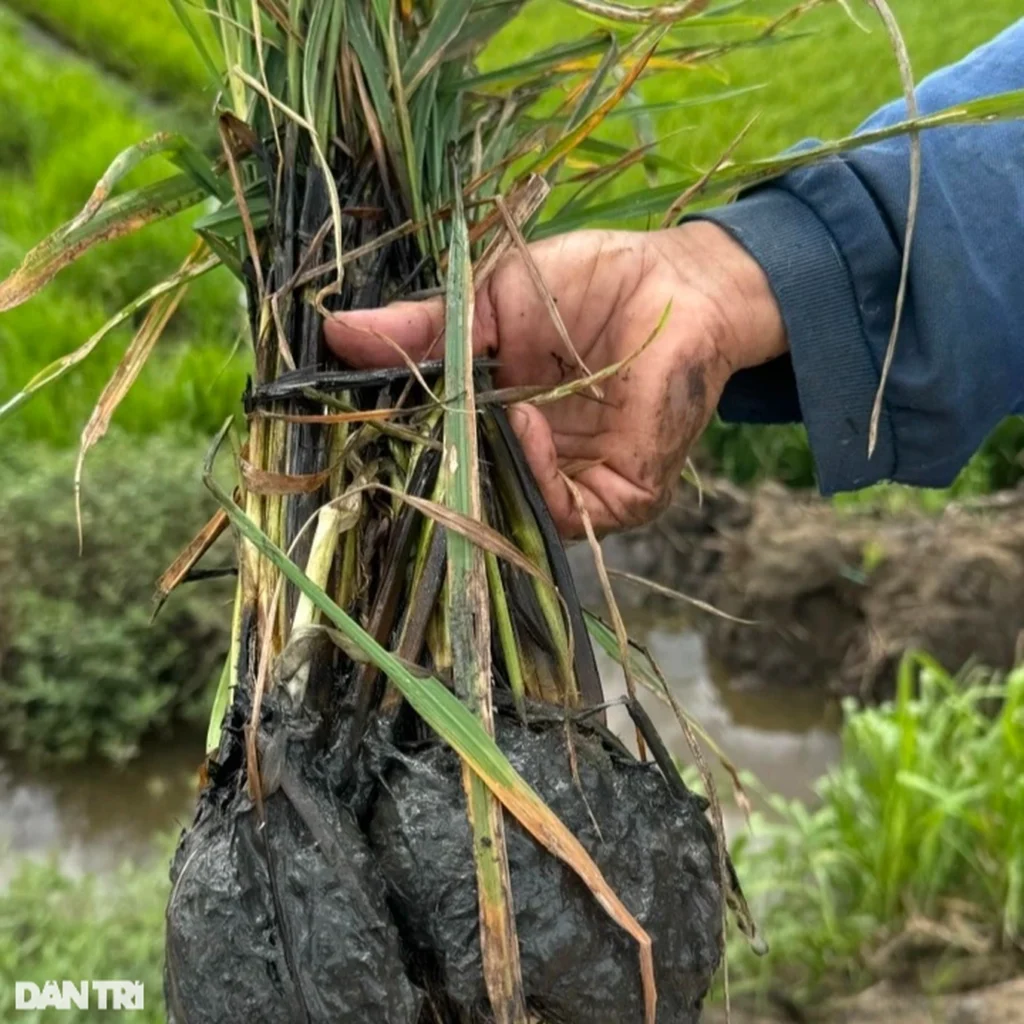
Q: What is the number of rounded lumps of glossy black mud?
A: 2